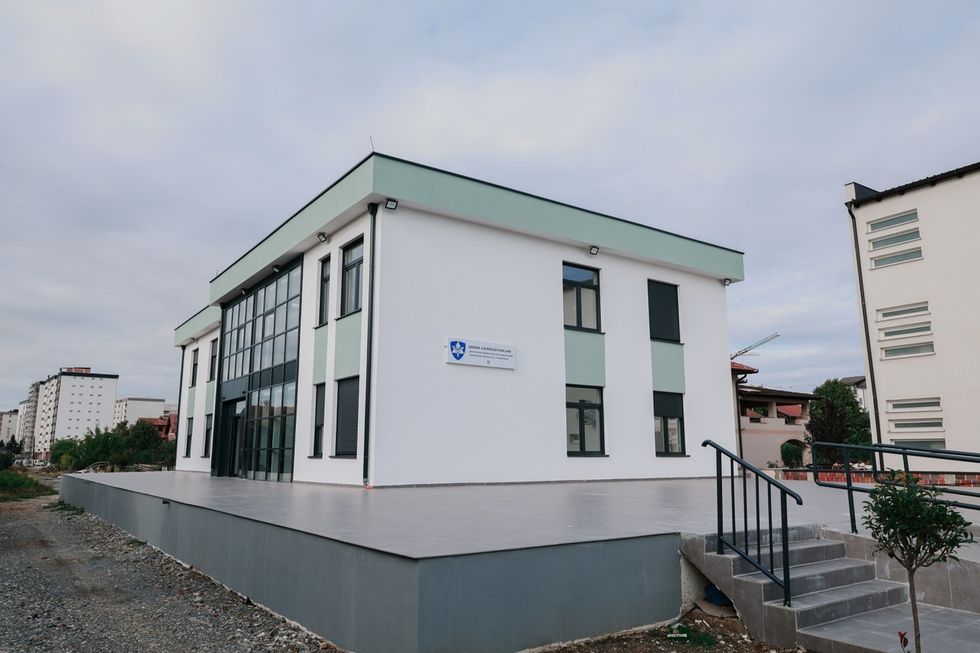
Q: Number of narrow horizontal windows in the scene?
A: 9